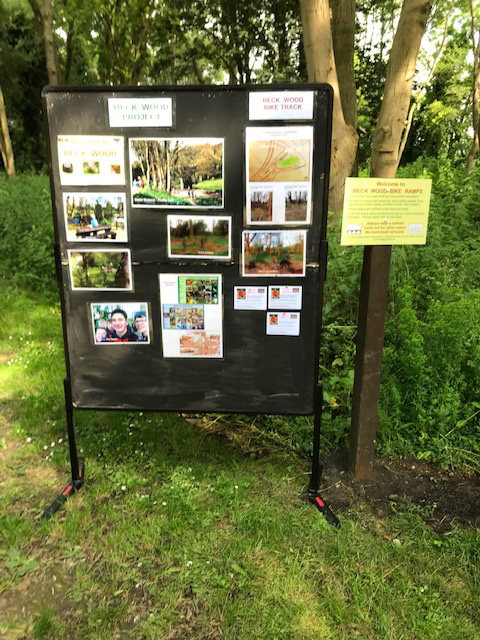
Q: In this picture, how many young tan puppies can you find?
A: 0